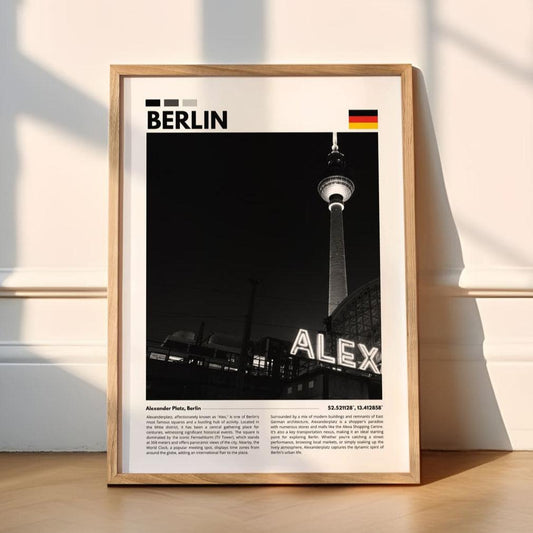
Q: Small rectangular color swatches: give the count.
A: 3